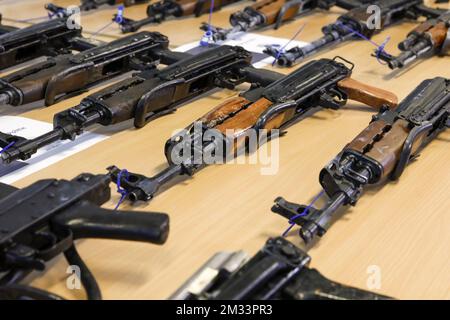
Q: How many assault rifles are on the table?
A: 12